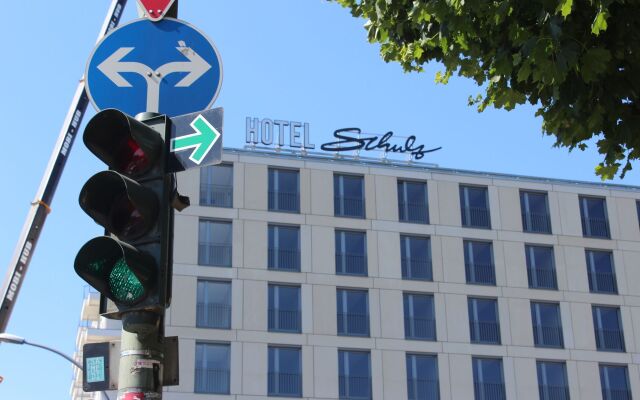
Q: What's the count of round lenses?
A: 3